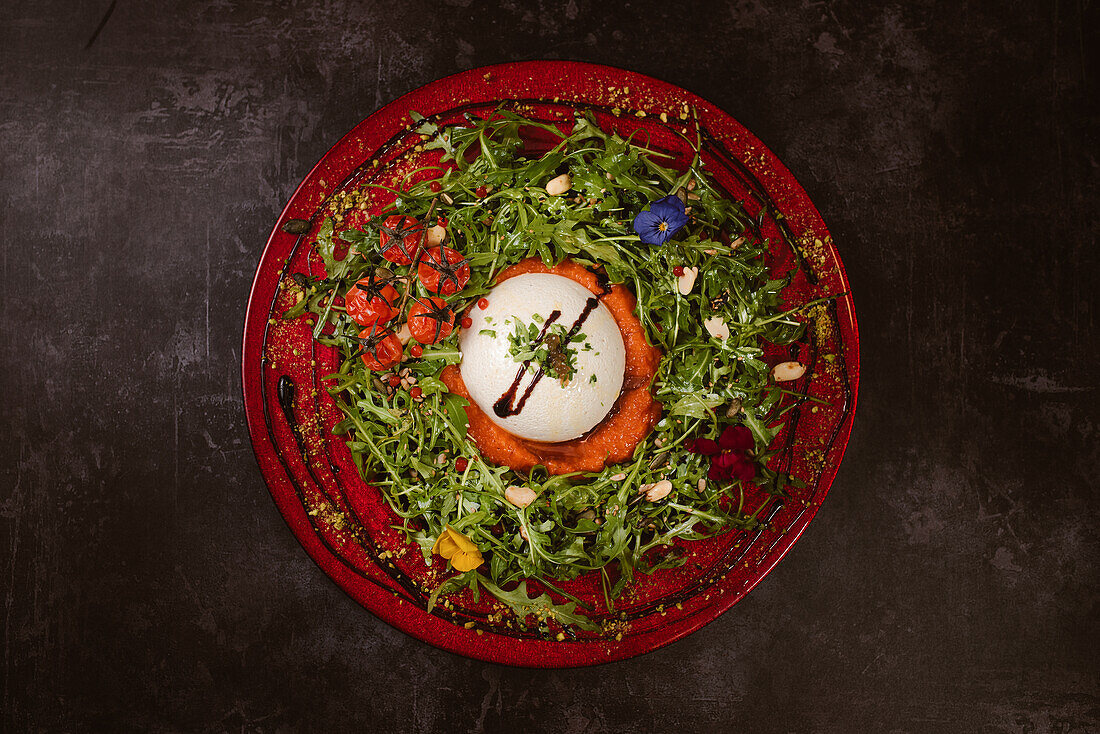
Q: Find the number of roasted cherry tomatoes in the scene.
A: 5